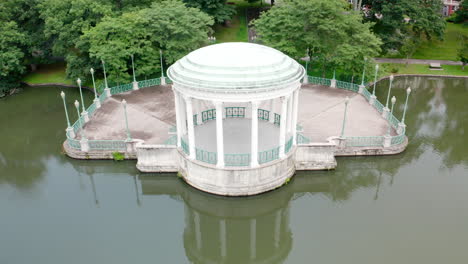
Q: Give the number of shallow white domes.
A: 1